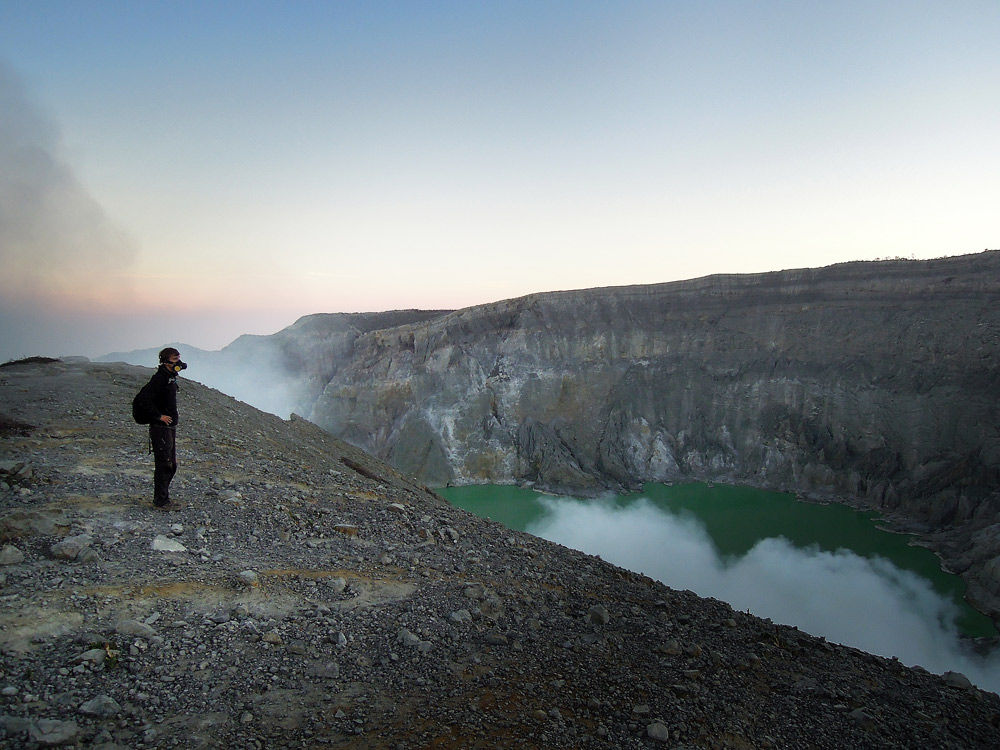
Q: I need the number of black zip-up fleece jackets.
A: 1